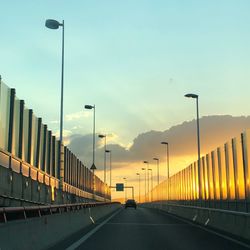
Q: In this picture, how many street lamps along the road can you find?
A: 12